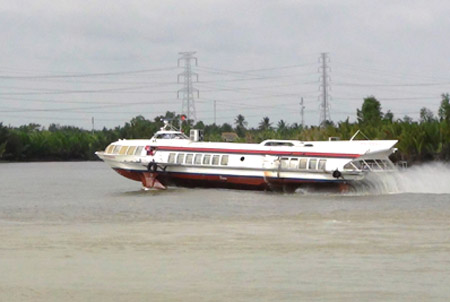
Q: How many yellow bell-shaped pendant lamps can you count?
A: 0